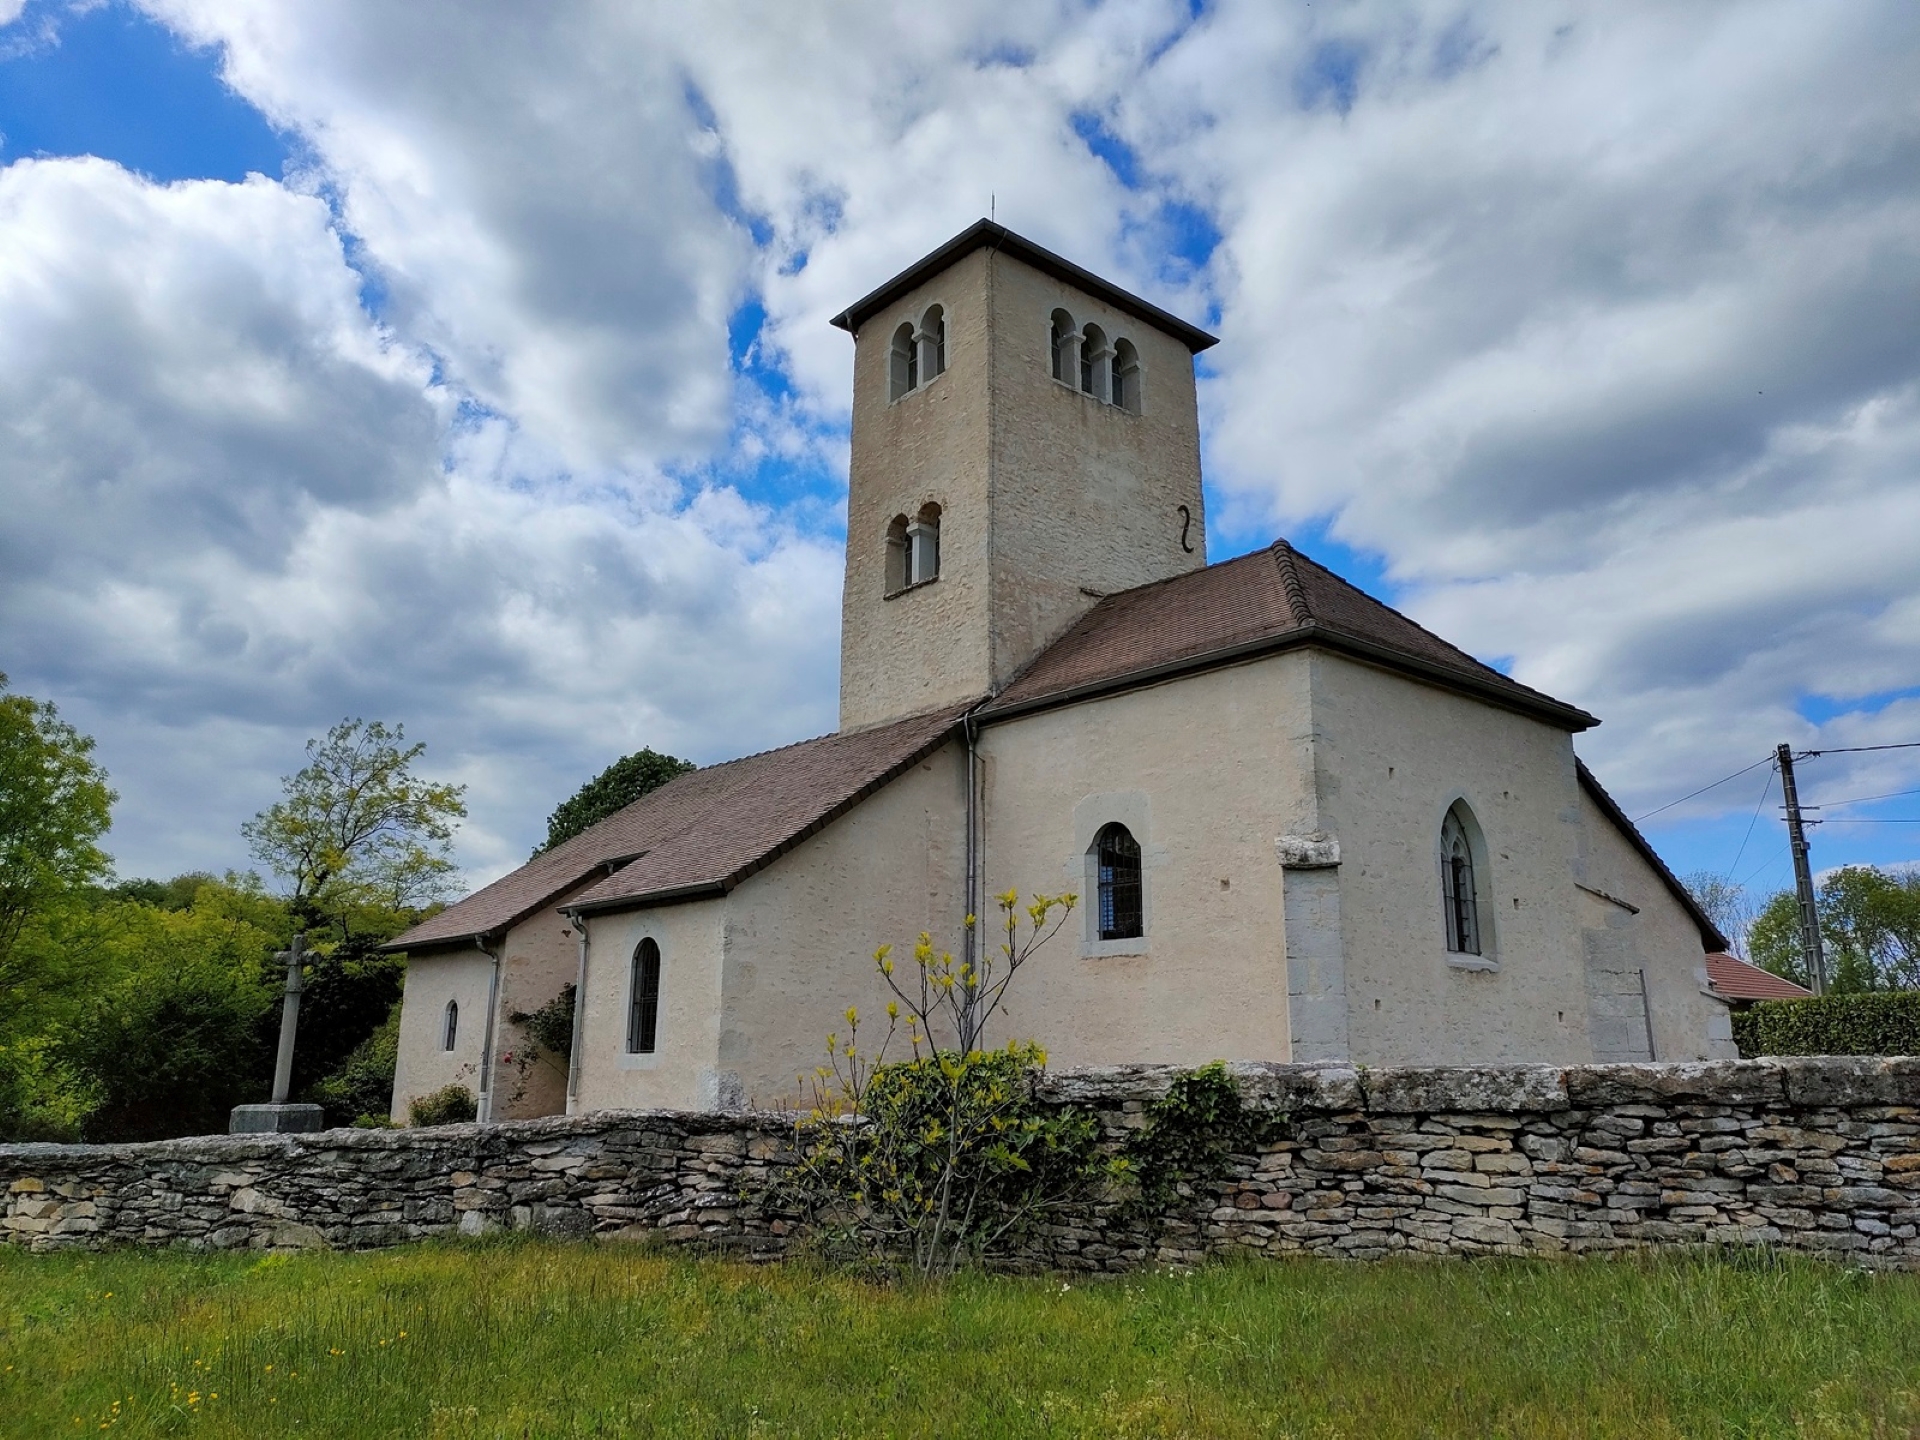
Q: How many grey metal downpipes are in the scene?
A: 3